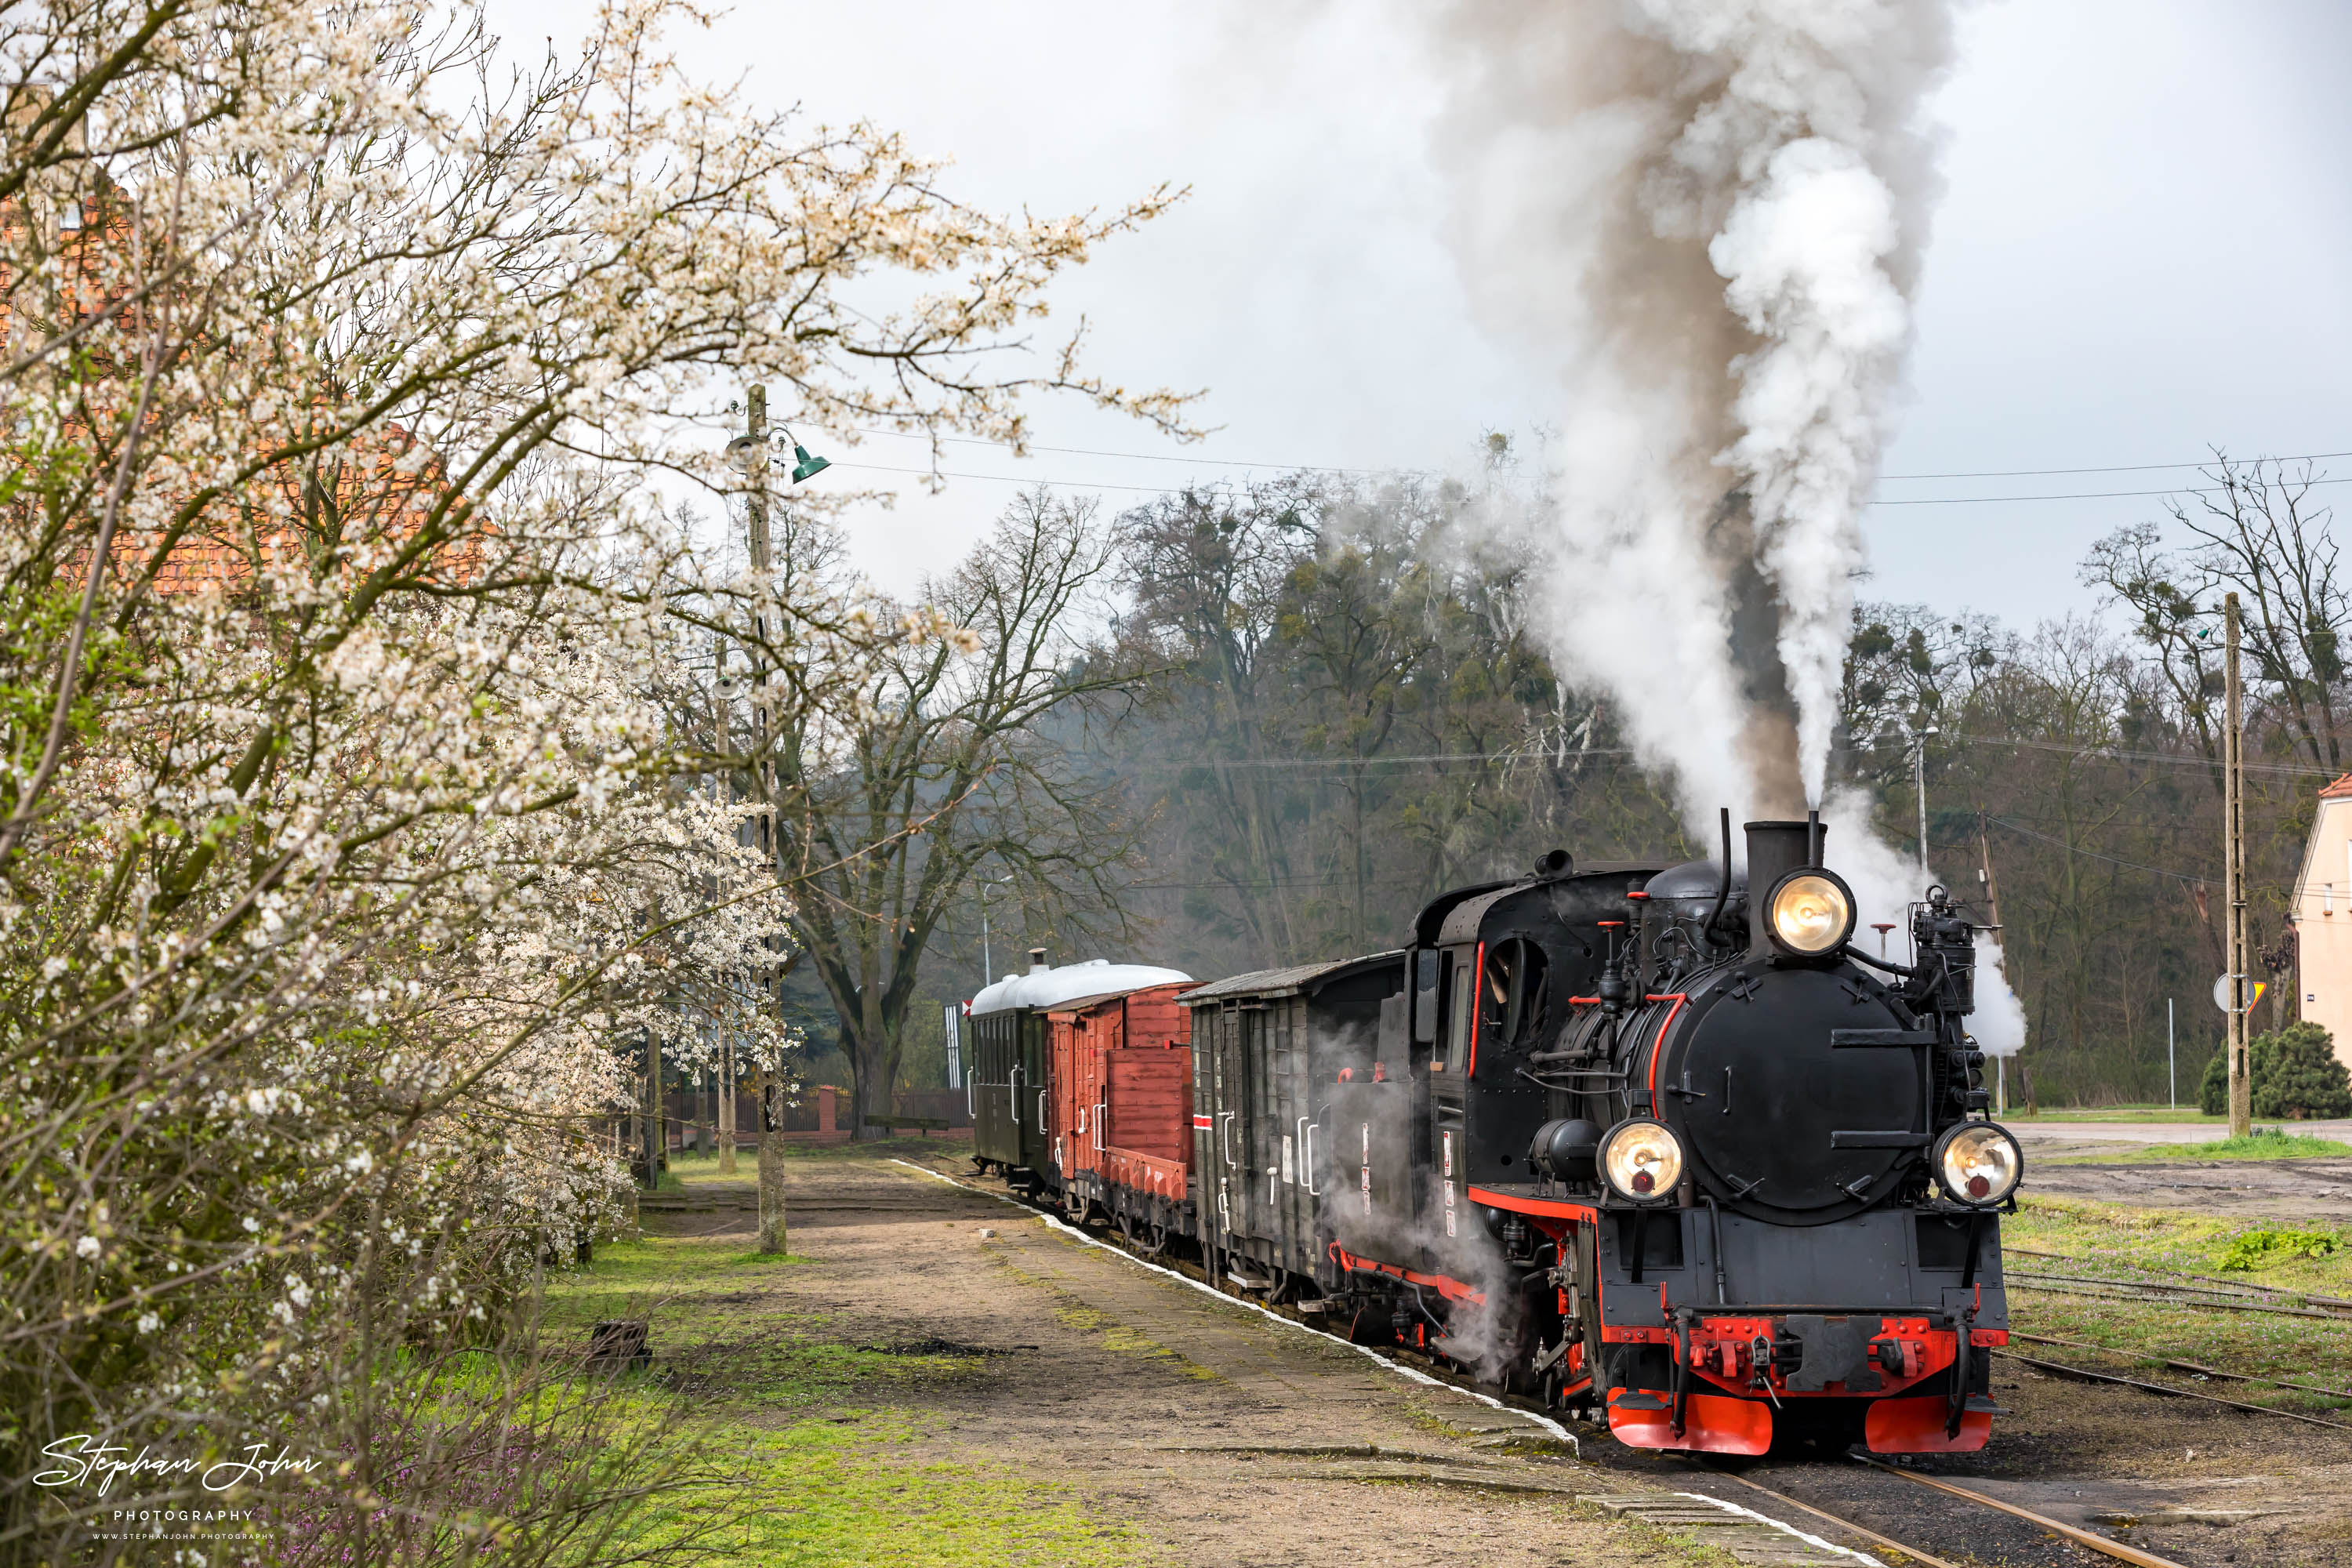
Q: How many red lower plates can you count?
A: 2